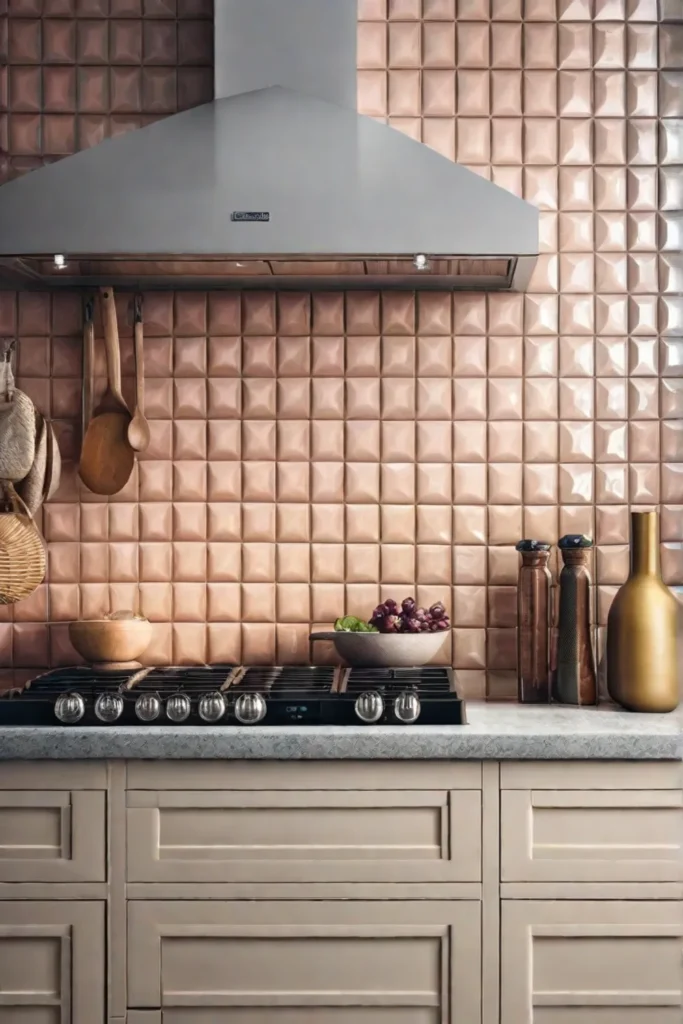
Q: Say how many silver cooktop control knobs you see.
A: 8